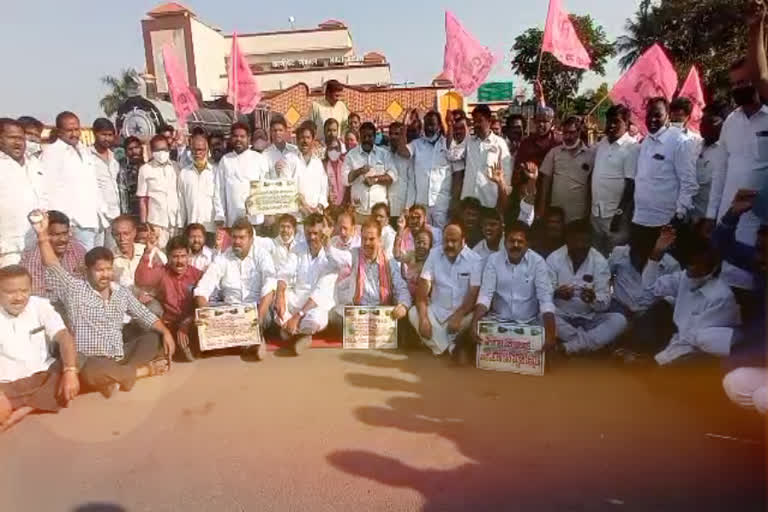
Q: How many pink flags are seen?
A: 6